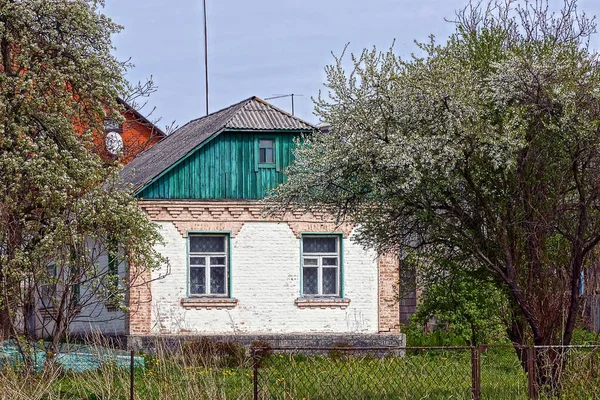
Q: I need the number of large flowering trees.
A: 2